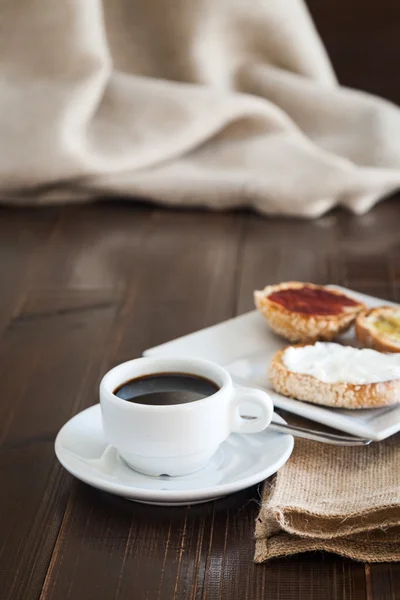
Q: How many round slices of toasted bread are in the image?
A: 3